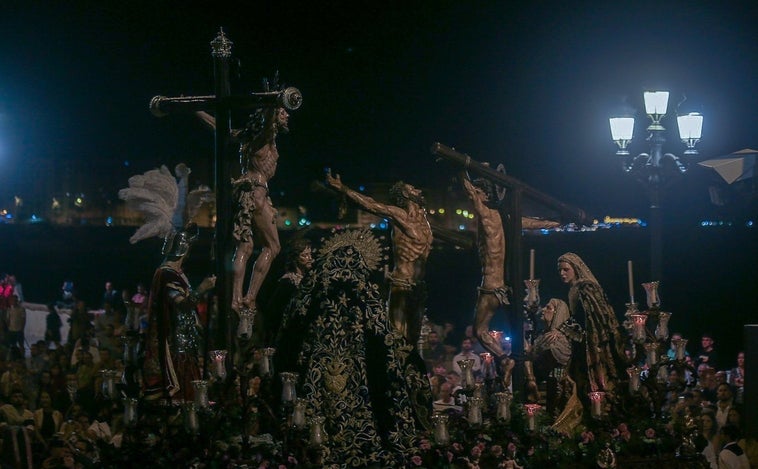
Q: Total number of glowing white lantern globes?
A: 3